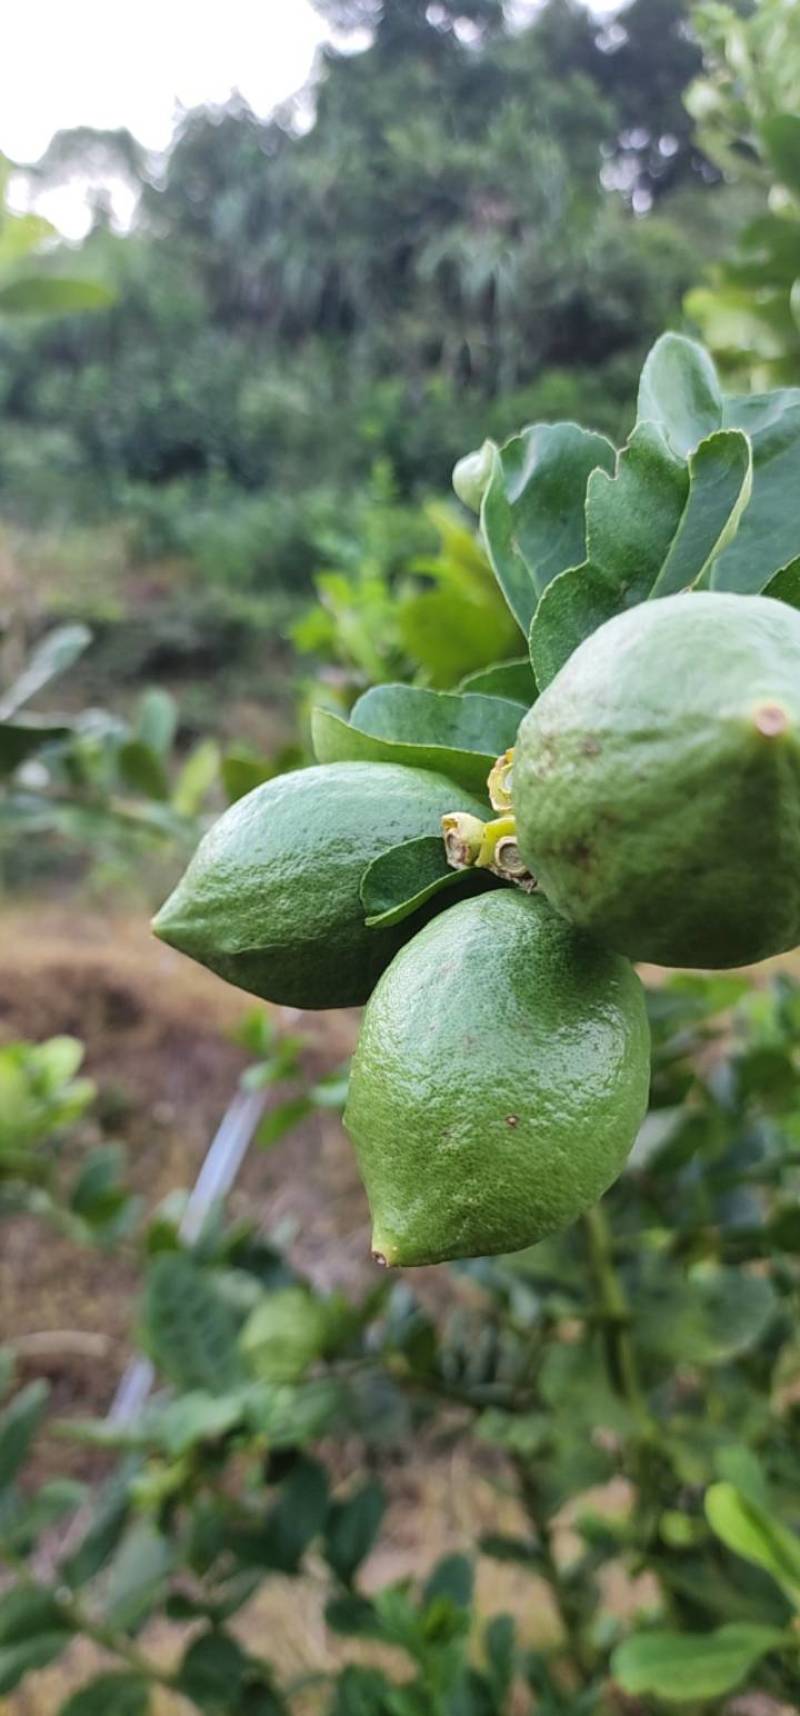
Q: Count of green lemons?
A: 3